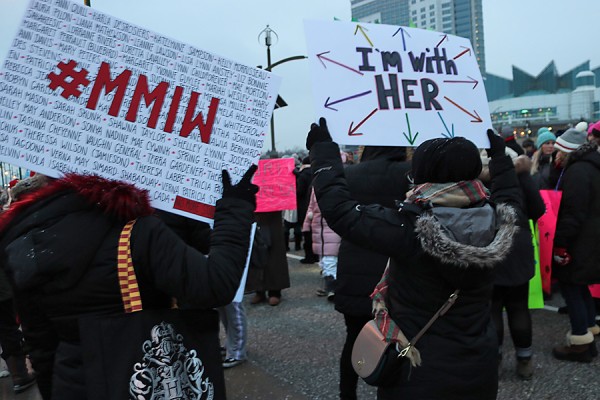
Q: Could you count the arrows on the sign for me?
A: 11